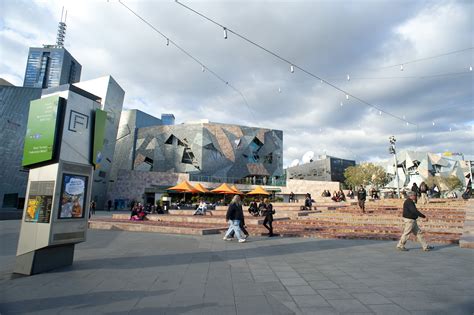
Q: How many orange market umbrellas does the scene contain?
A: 5